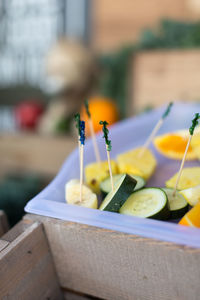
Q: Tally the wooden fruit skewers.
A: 6